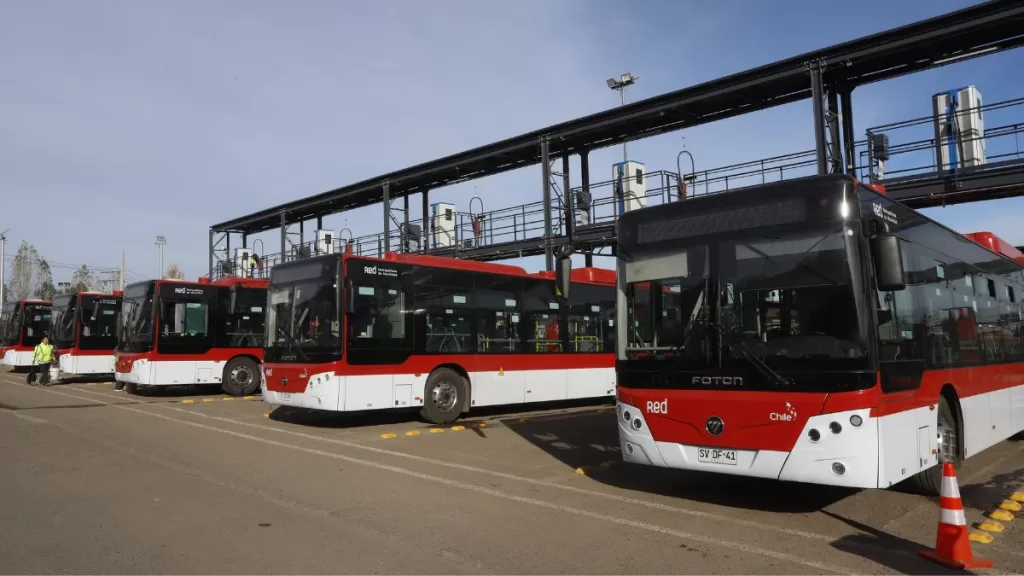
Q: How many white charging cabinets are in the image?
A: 5